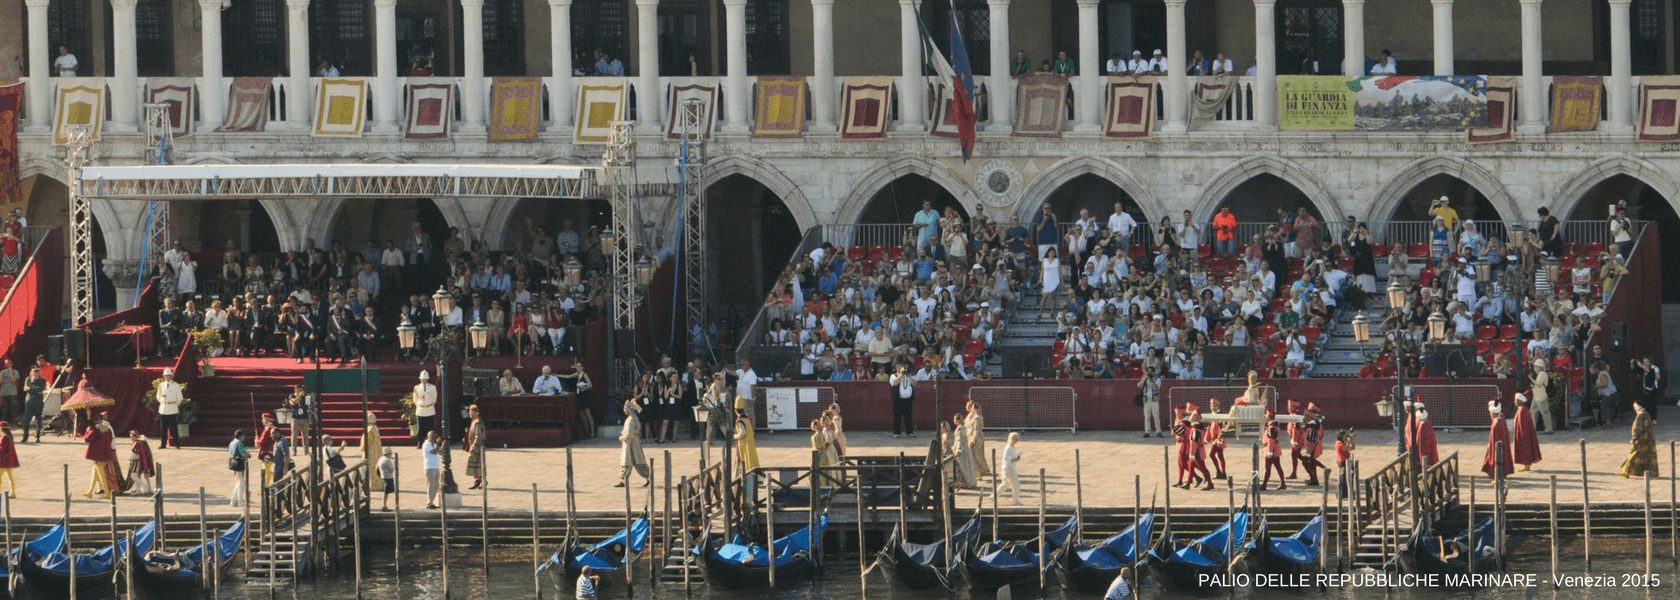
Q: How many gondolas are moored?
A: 11